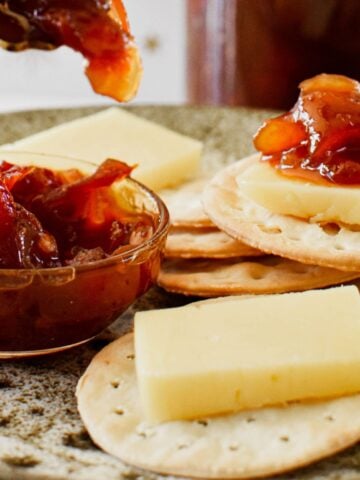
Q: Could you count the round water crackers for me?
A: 5